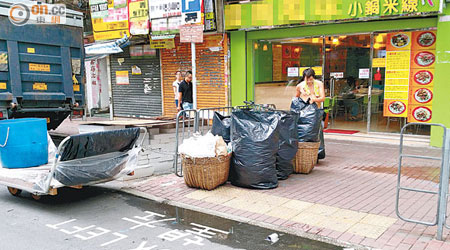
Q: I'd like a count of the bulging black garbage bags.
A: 4